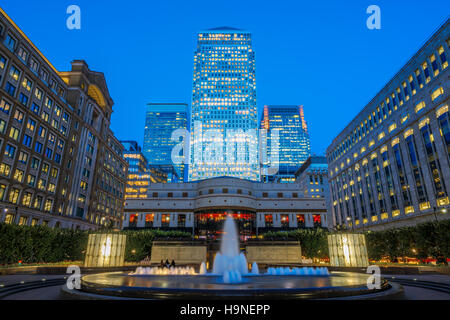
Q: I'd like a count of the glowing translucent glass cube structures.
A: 2